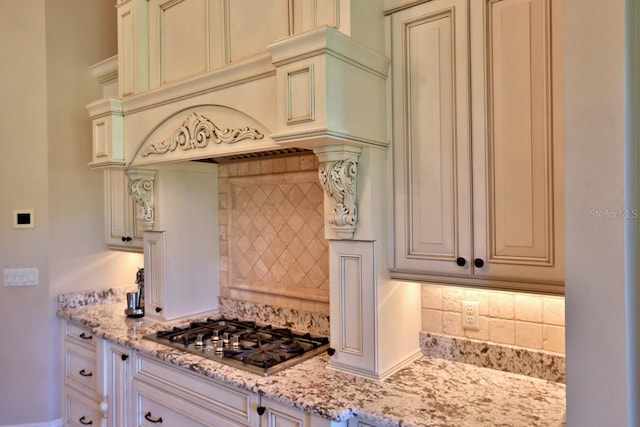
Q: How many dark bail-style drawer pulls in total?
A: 4